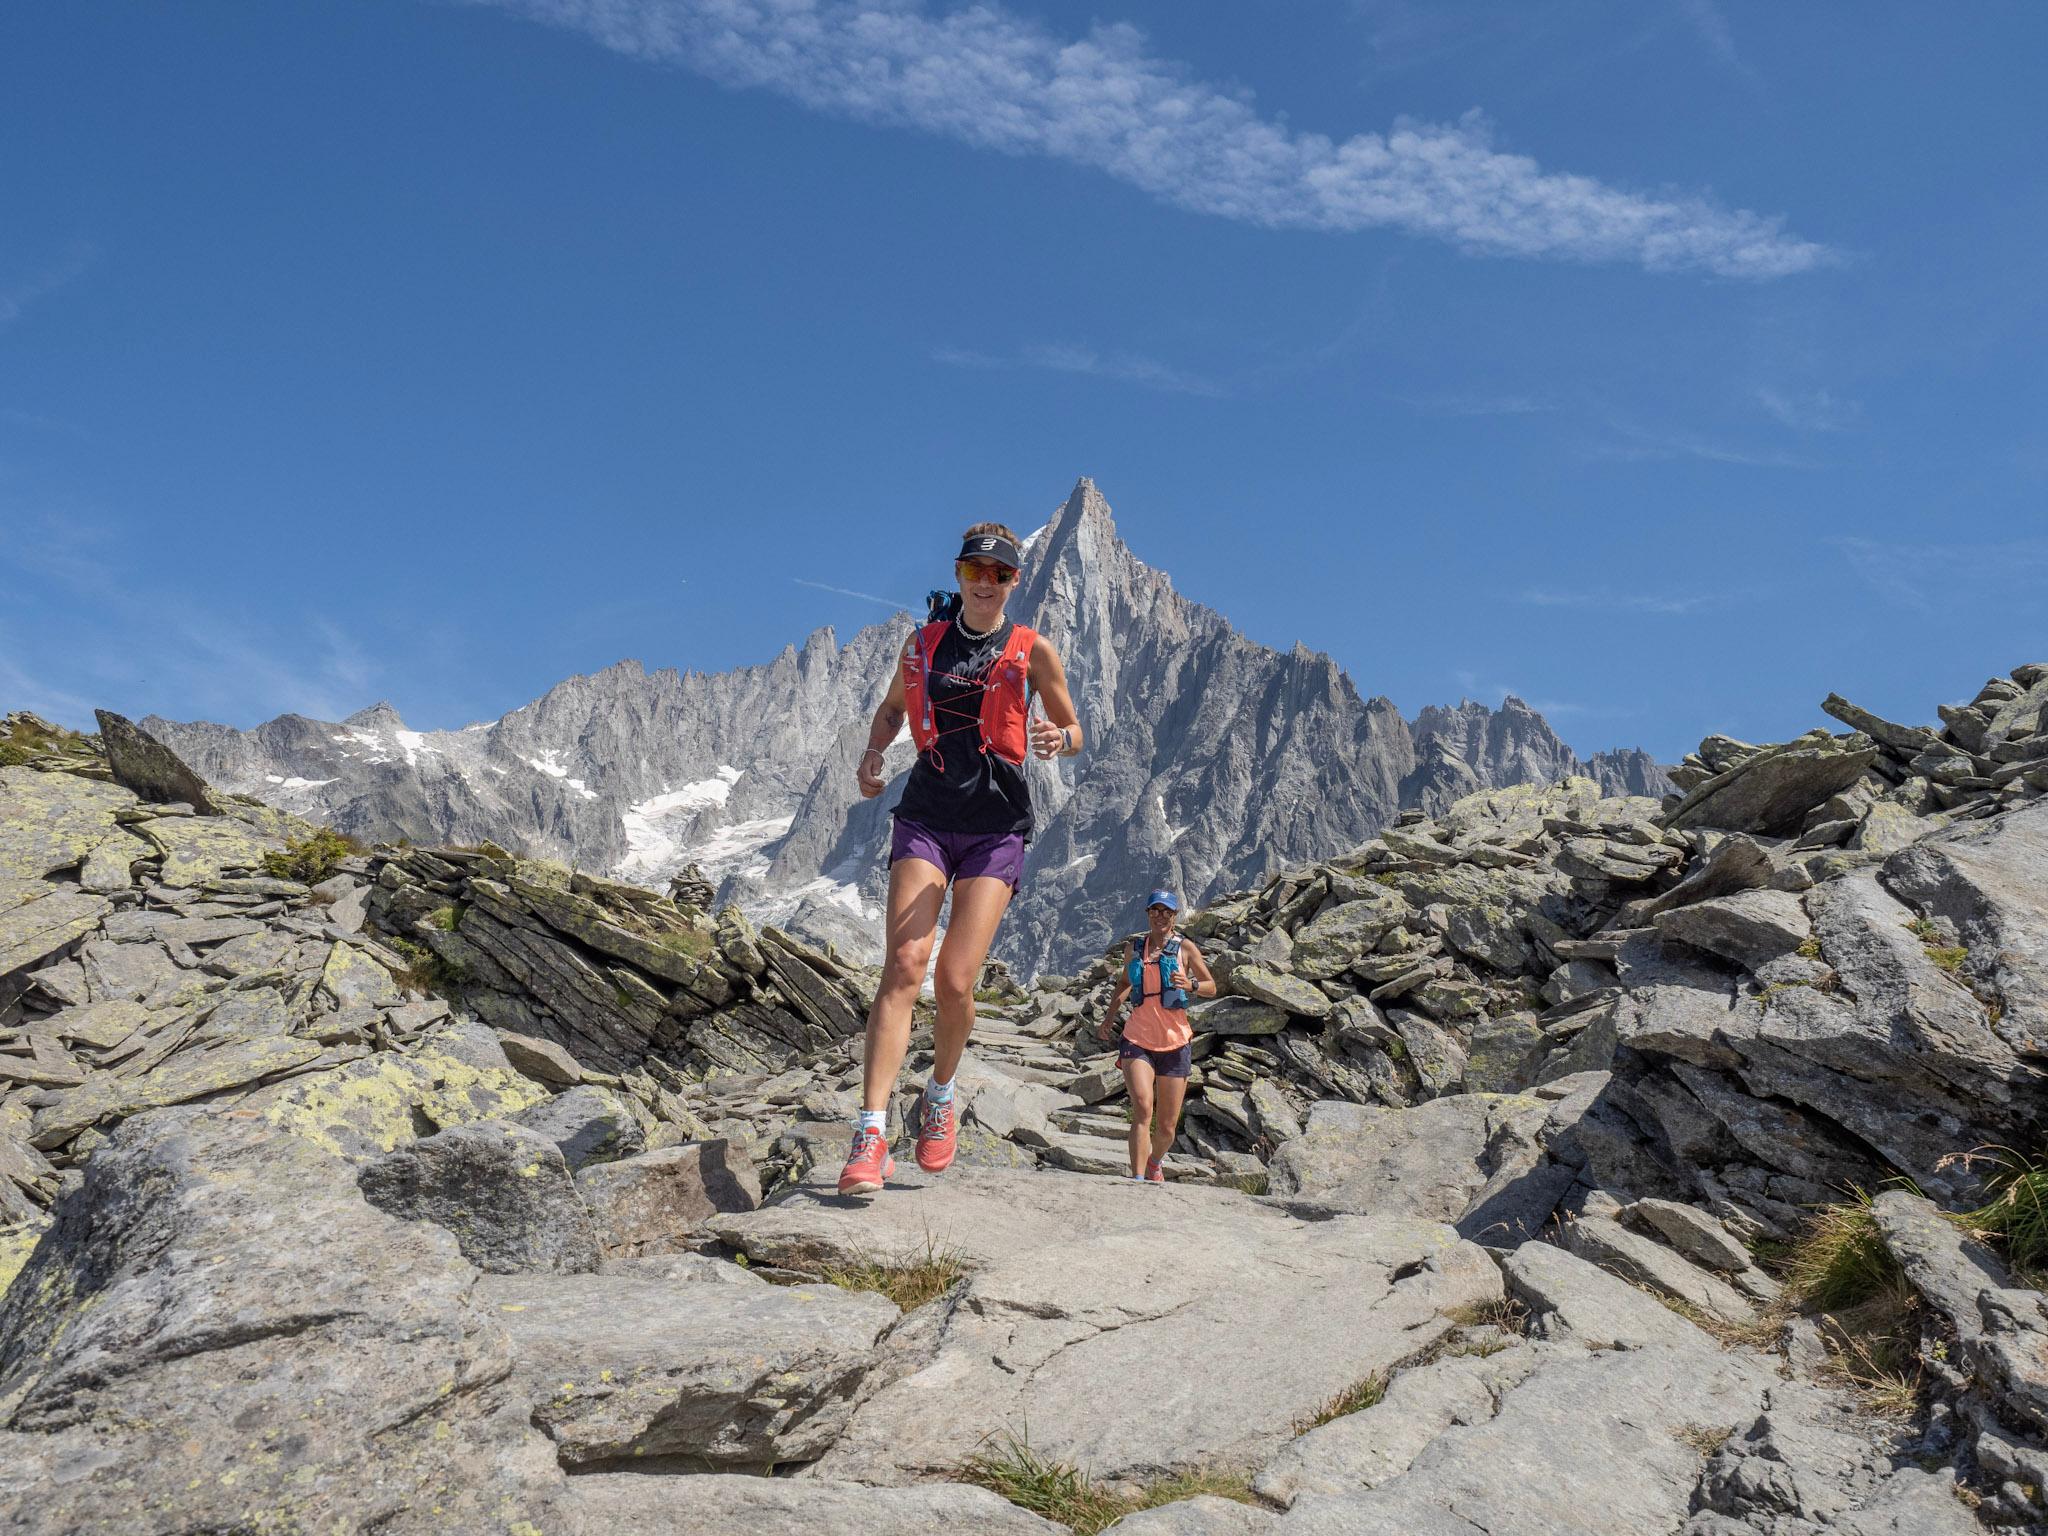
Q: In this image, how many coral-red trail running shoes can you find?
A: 3